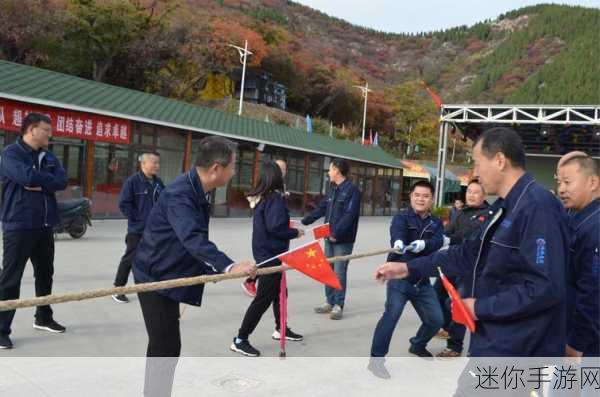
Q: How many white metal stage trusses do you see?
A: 1